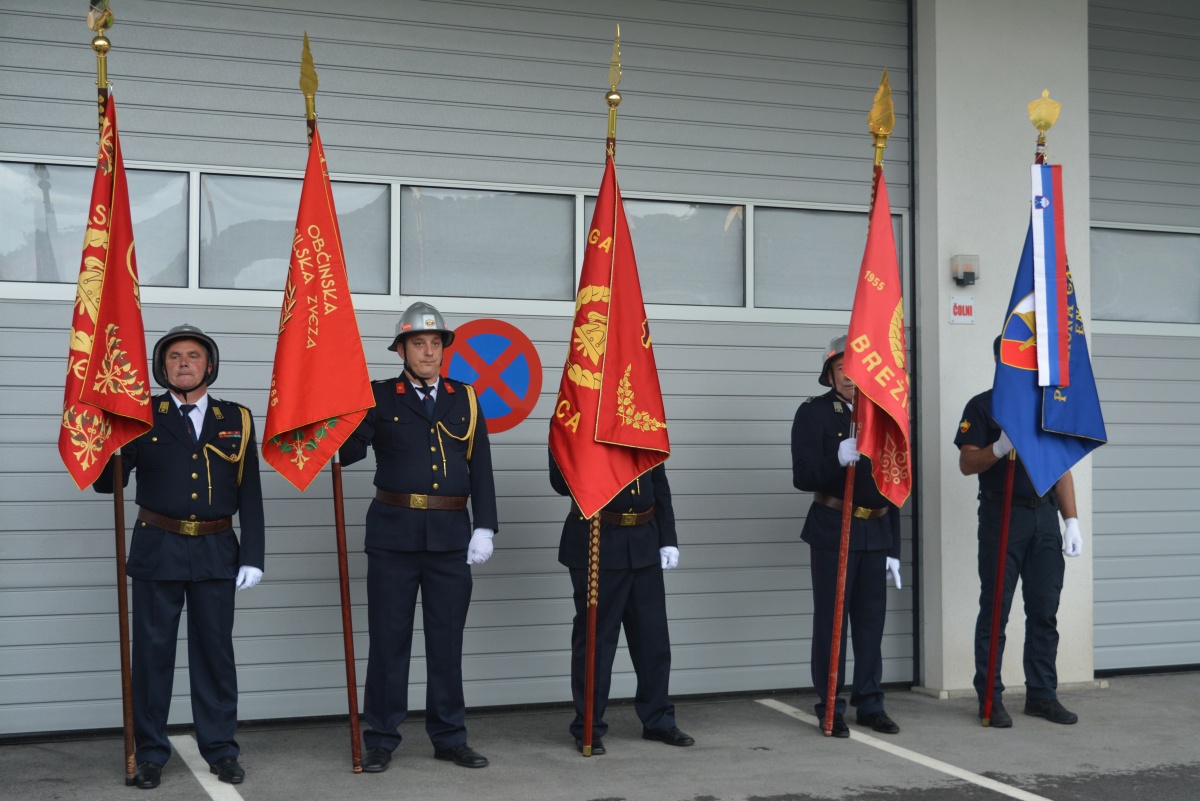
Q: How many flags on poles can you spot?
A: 5